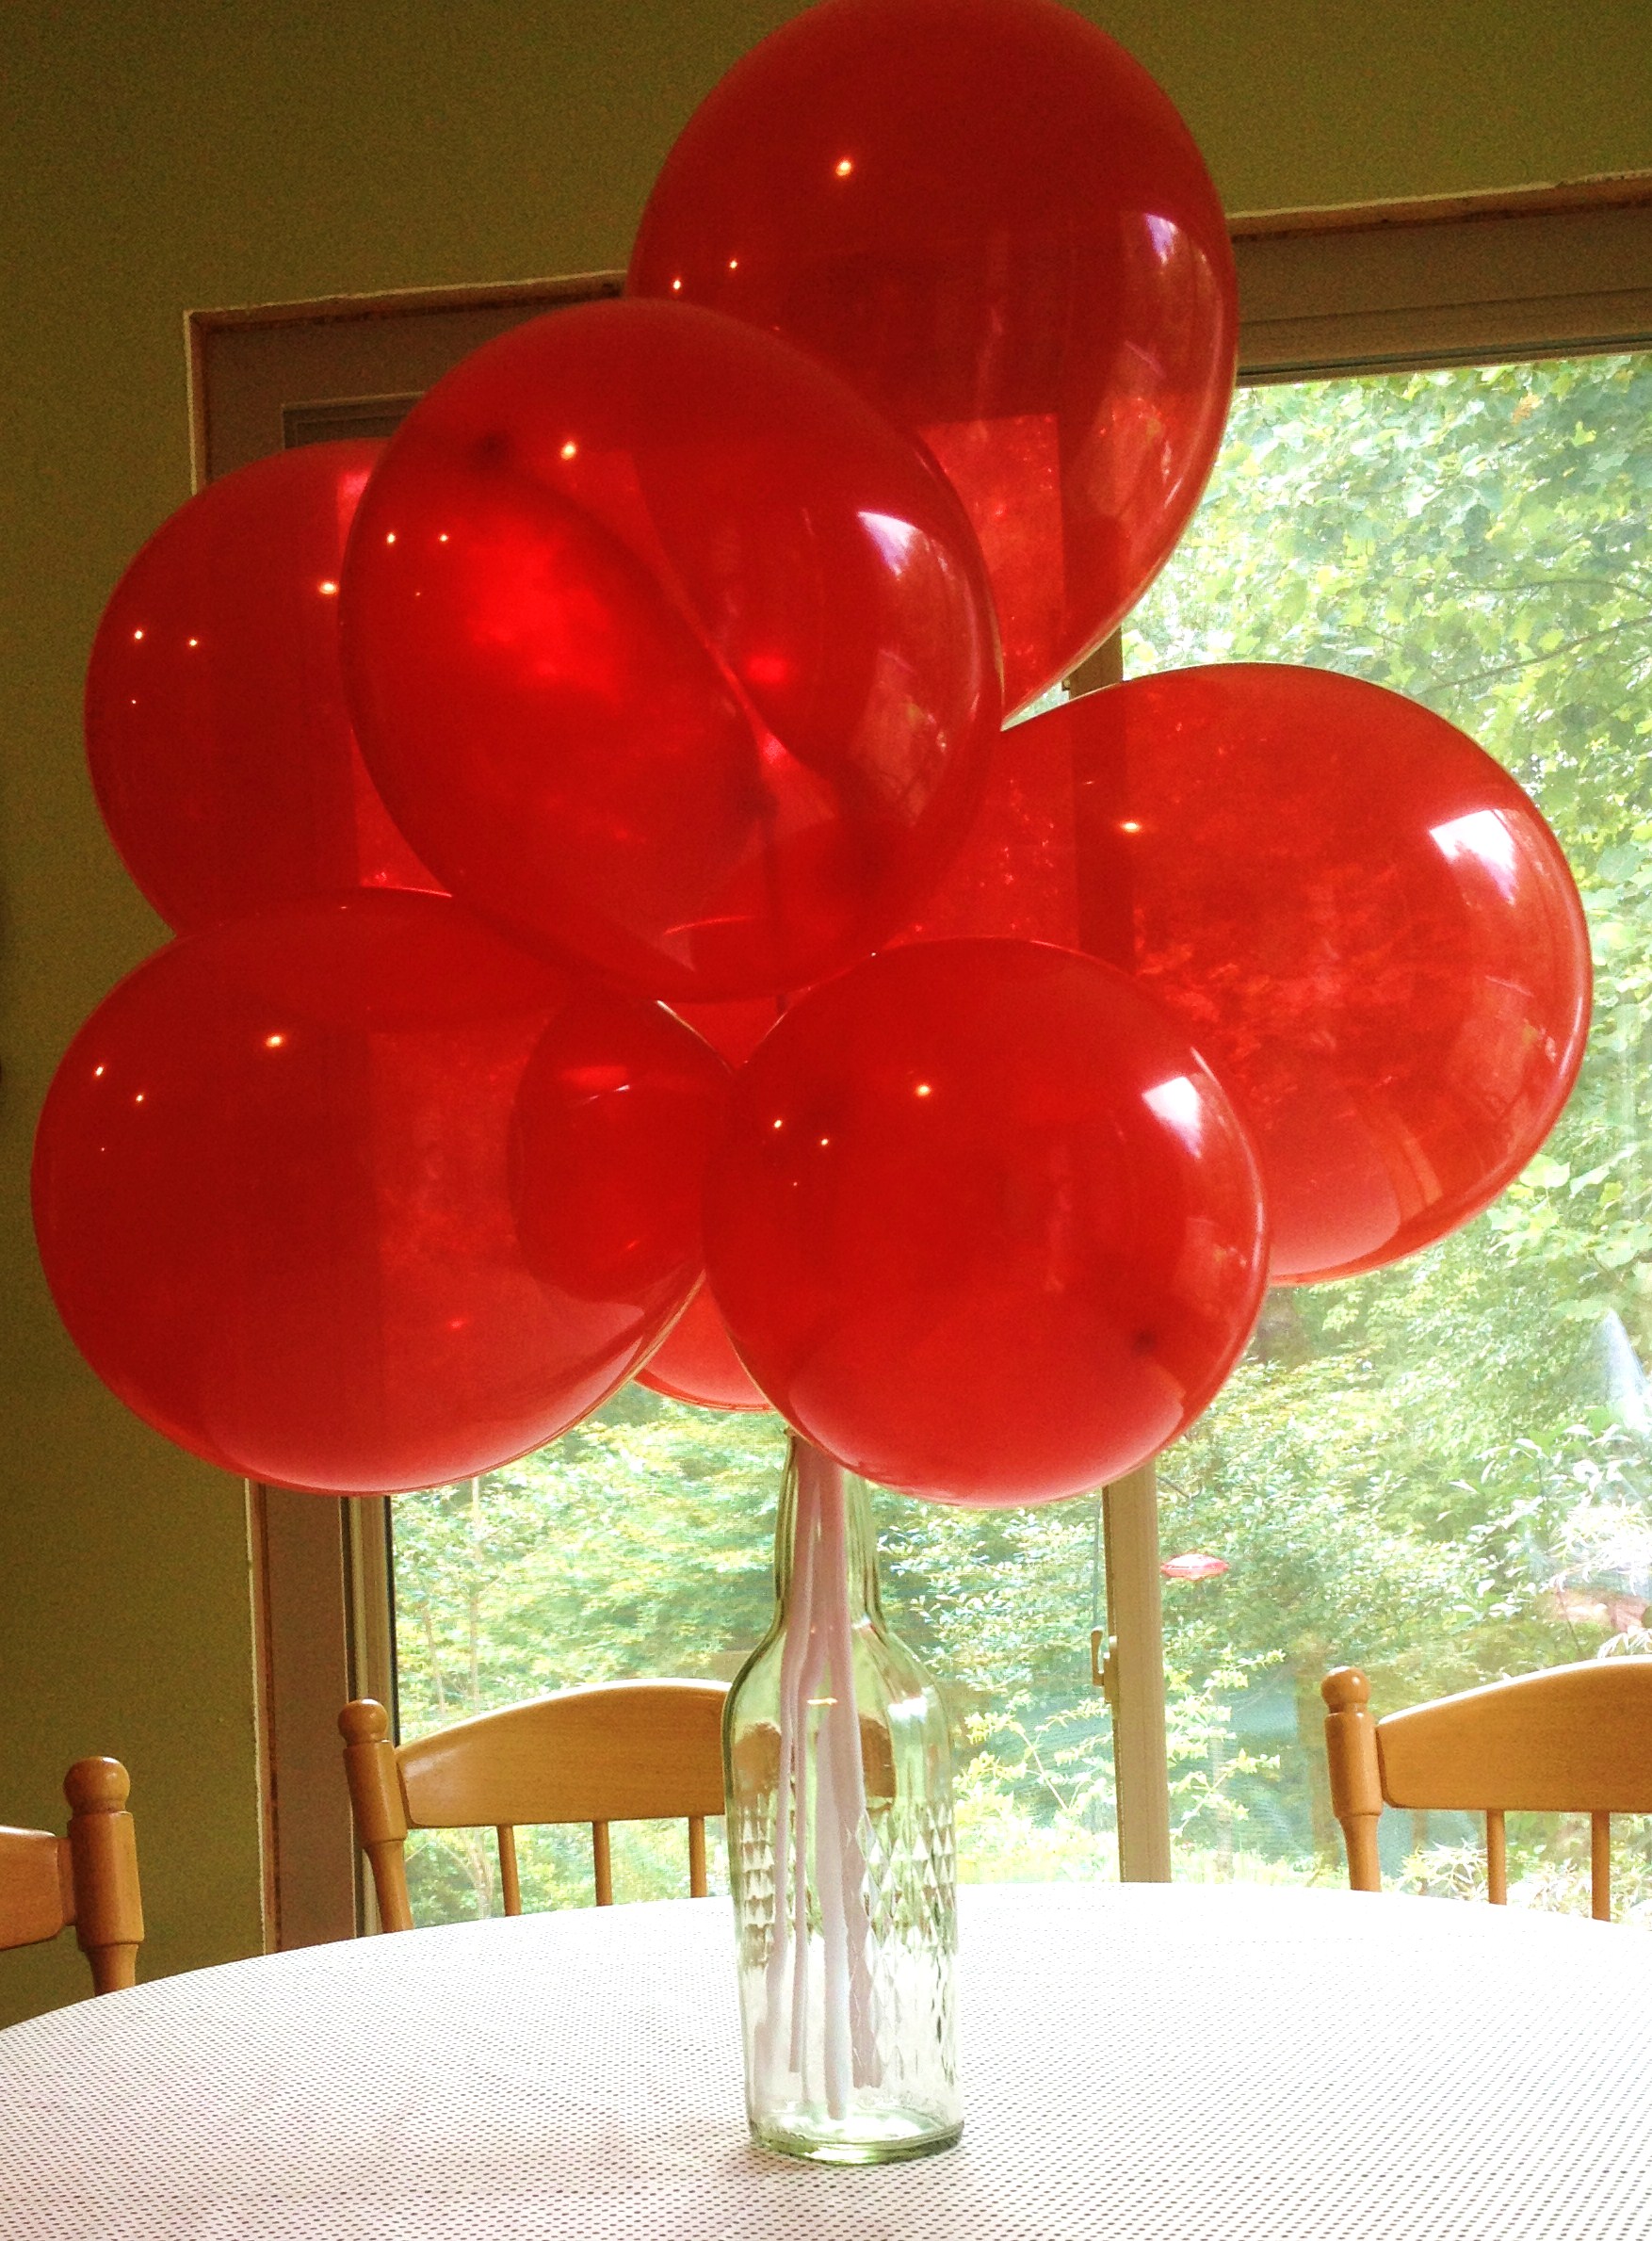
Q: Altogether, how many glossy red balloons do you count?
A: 7